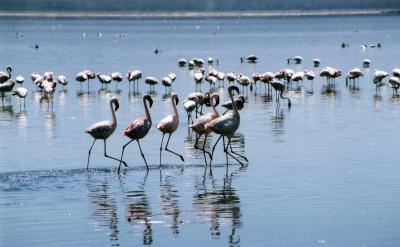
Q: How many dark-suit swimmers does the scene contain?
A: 0